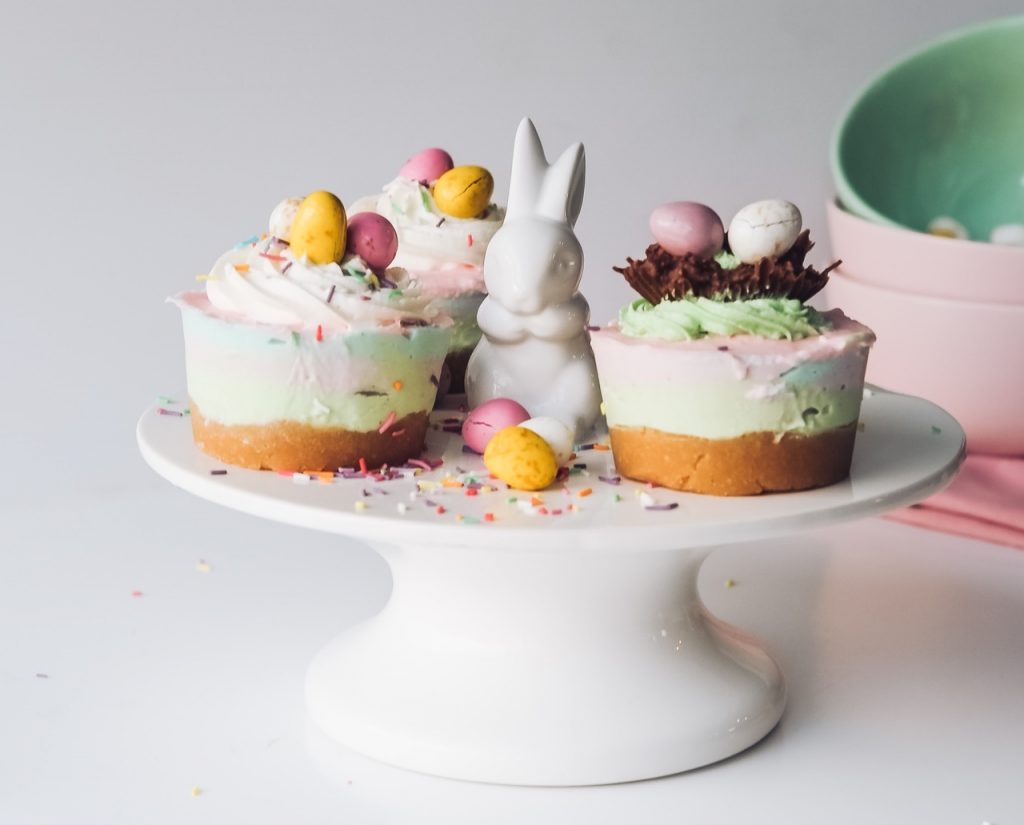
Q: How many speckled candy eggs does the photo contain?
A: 10